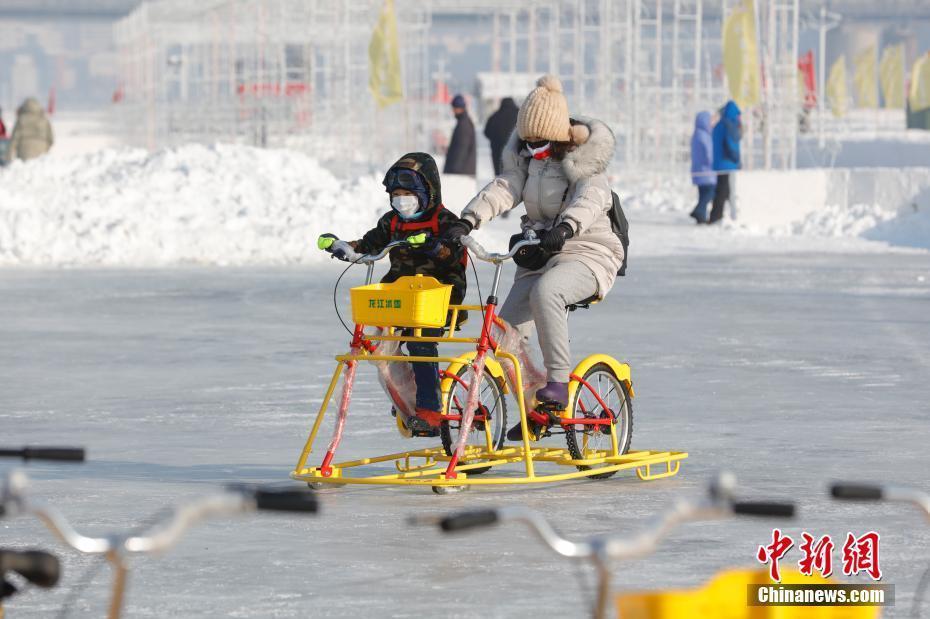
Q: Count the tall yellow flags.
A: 6